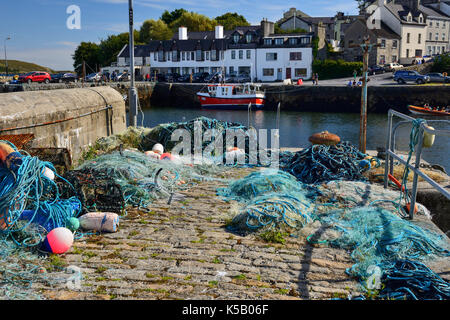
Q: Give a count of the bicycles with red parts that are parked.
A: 0